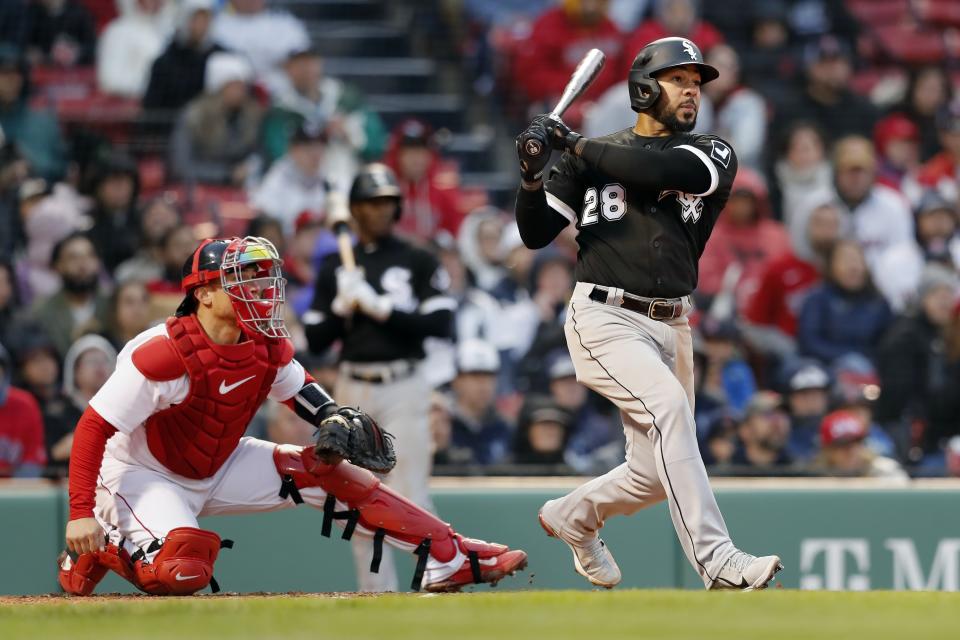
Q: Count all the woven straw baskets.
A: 0